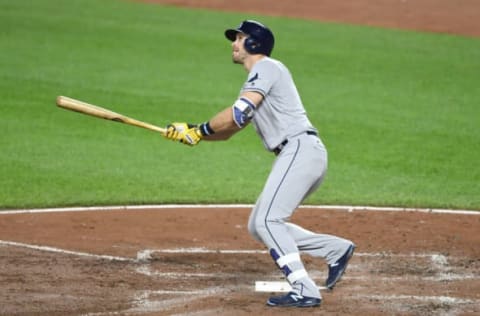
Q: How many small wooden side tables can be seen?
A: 0